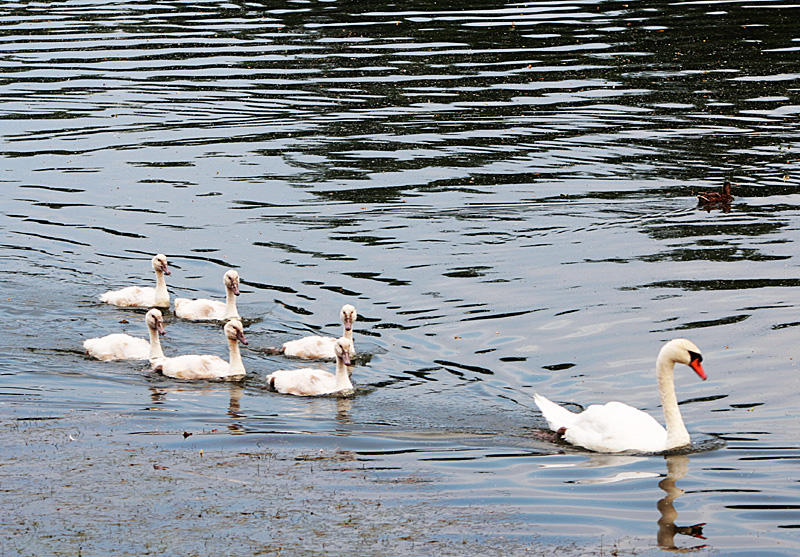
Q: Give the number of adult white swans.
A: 1